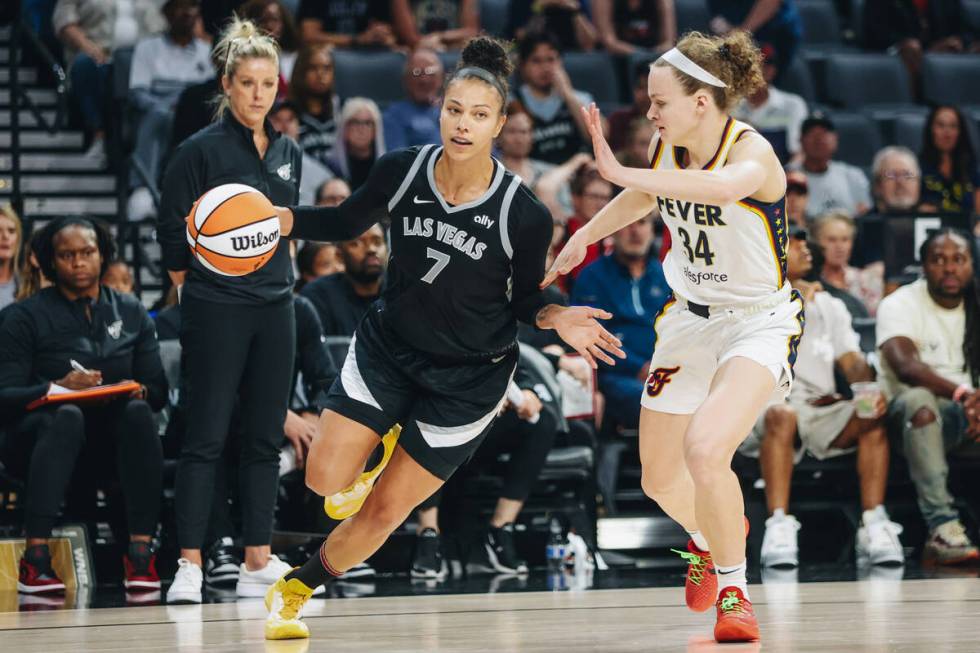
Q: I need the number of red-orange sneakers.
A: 2